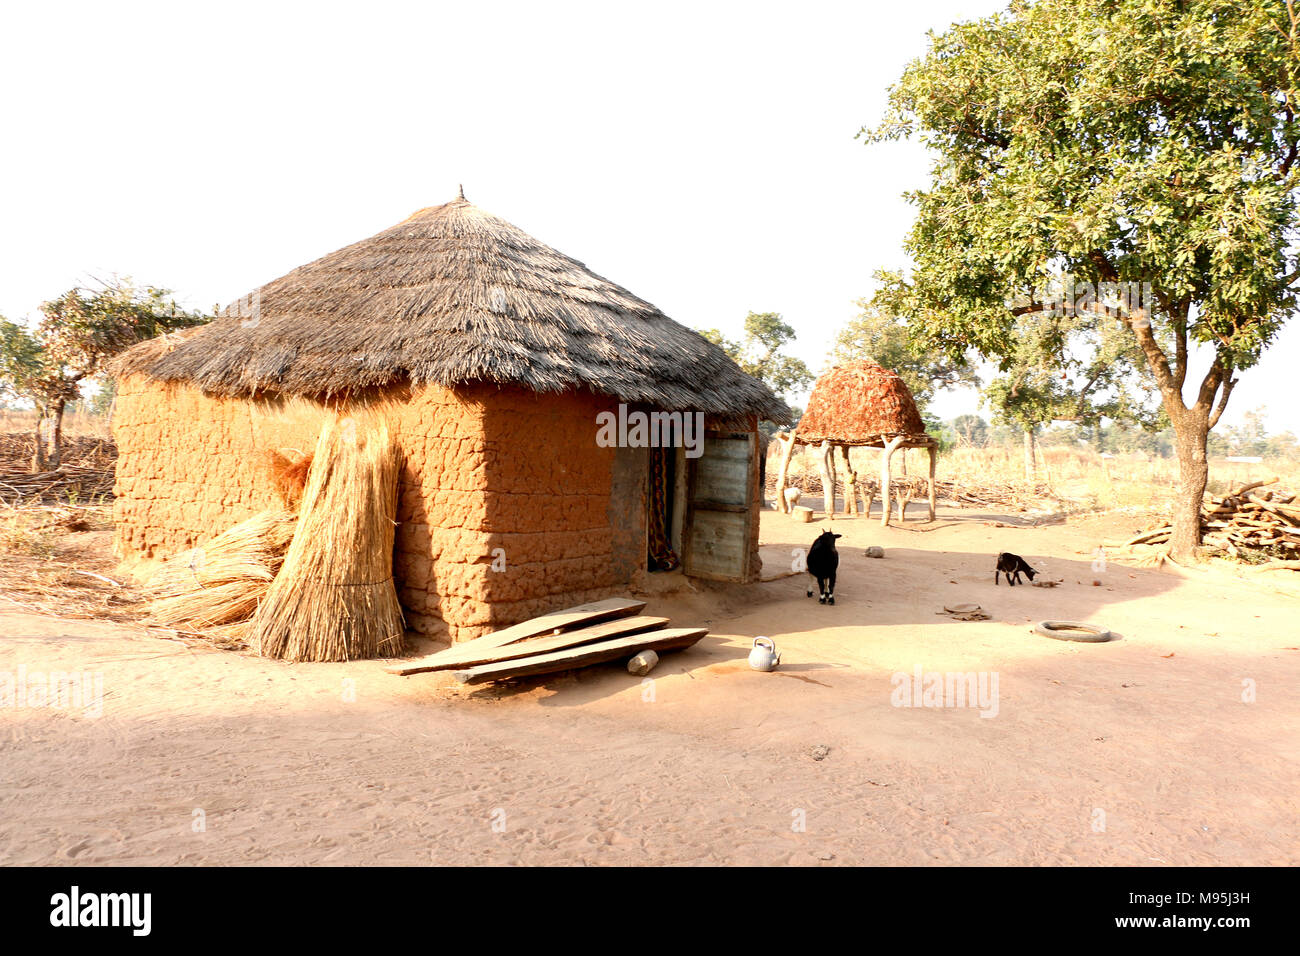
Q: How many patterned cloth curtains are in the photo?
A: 1